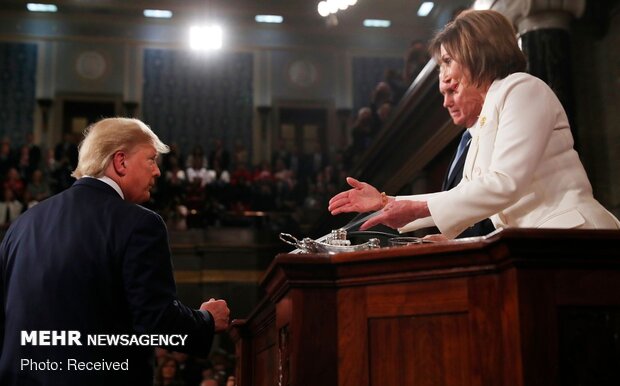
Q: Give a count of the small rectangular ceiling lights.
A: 5